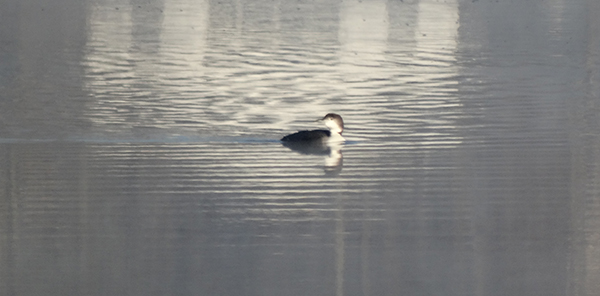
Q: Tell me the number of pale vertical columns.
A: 4